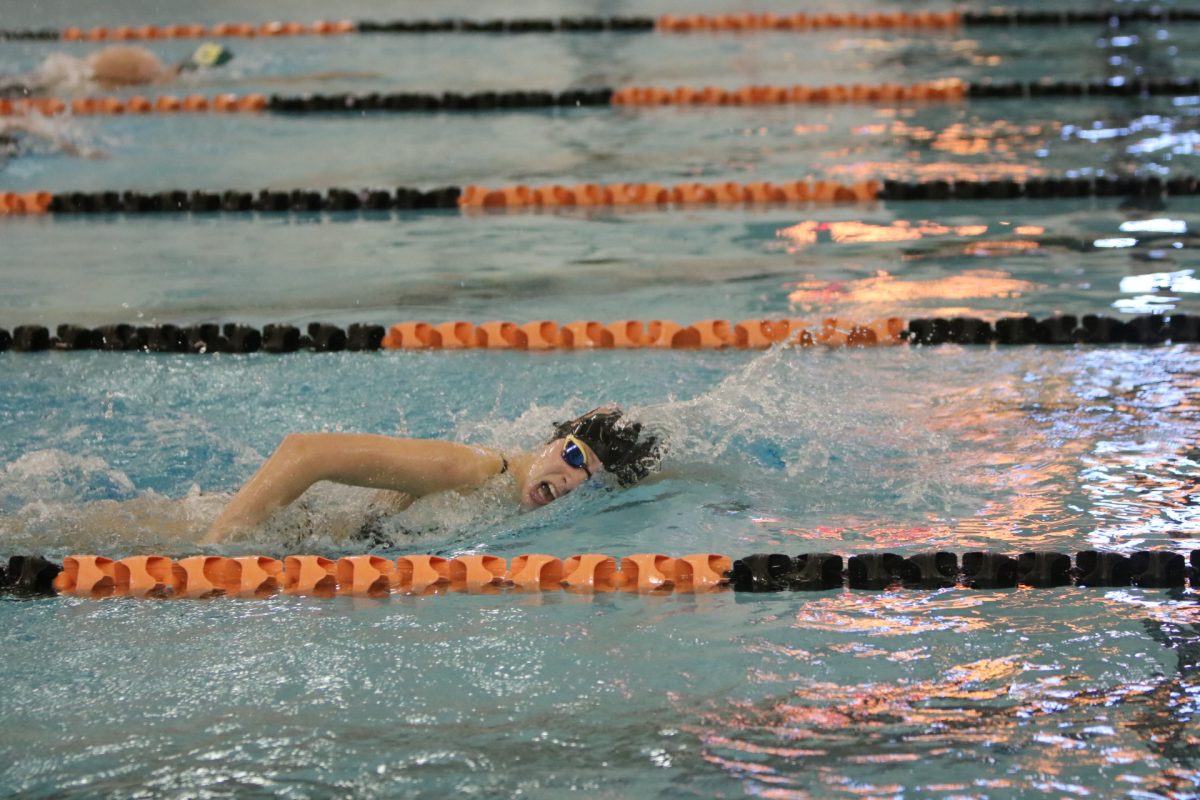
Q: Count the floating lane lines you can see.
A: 5